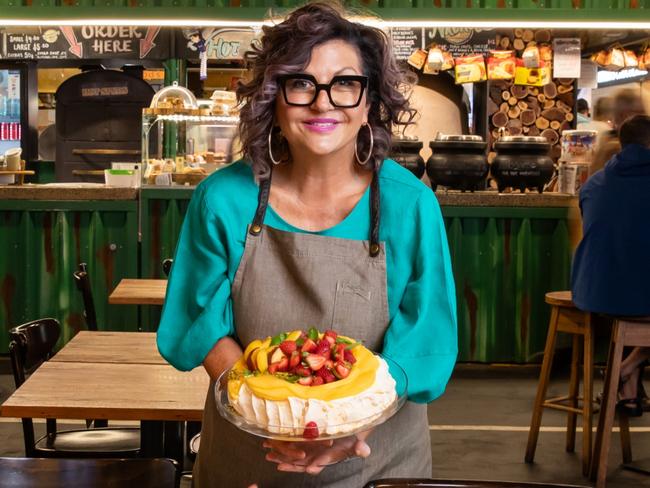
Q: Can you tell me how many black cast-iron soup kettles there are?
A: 3